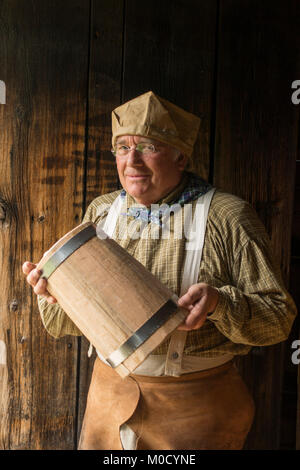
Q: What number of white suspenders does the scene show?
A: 2